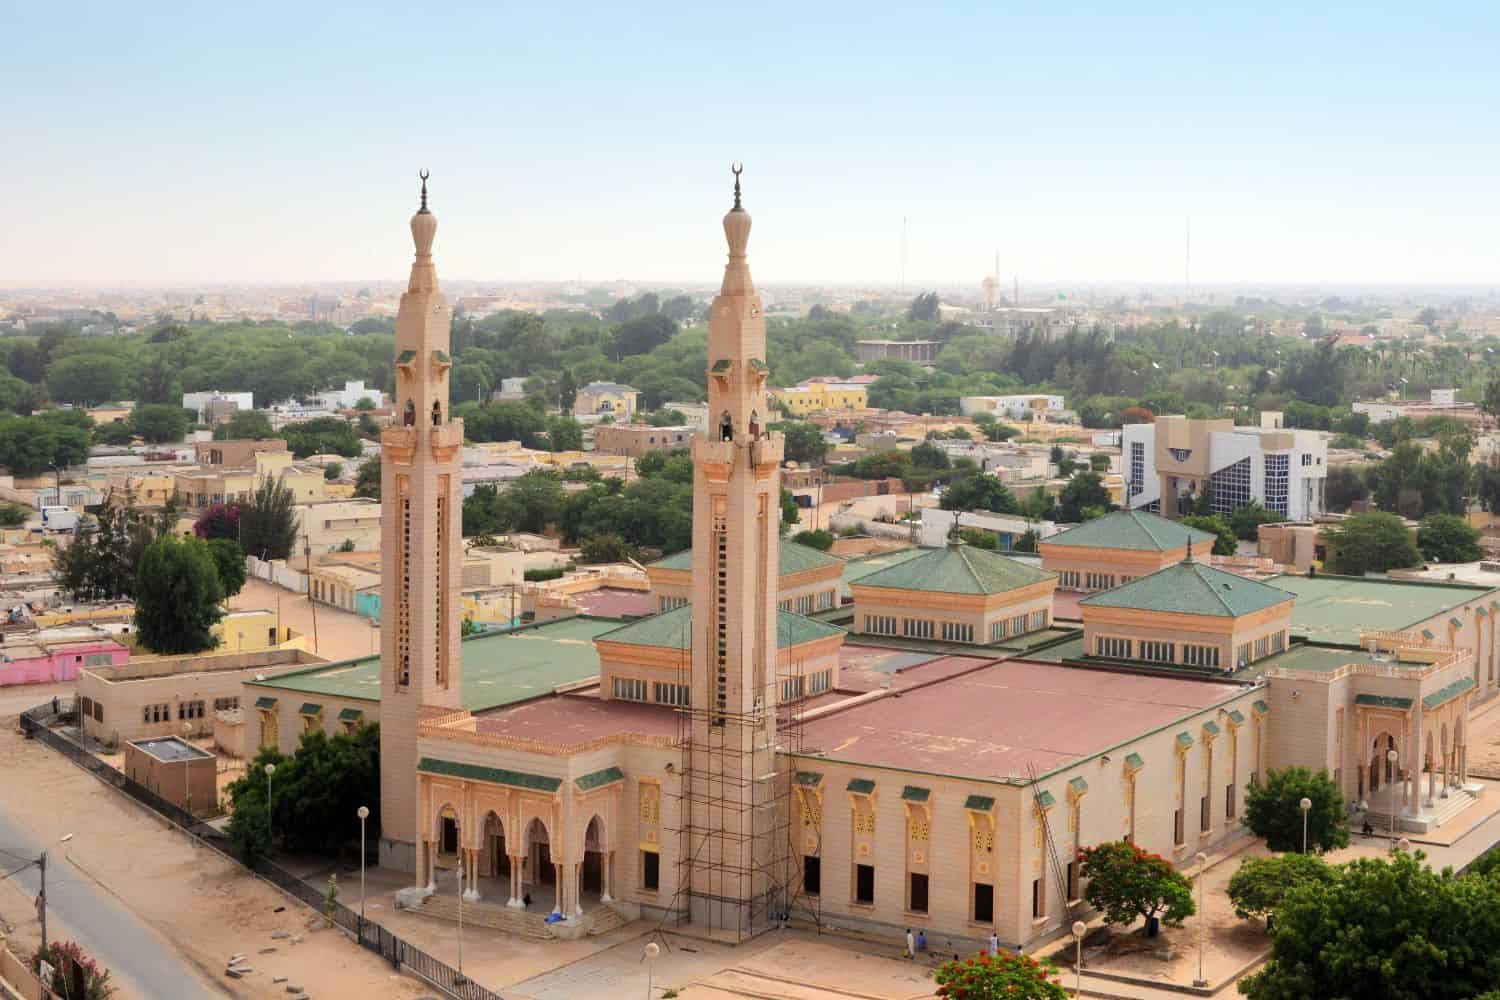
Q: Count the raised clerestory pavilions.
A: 5